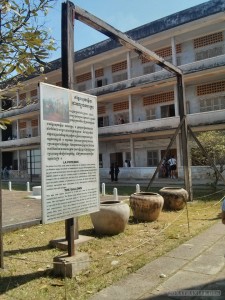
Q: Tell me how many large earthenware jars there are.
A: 3